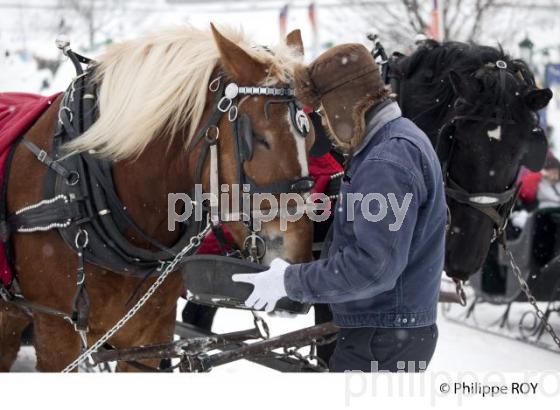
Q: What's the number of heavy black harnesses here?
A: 2